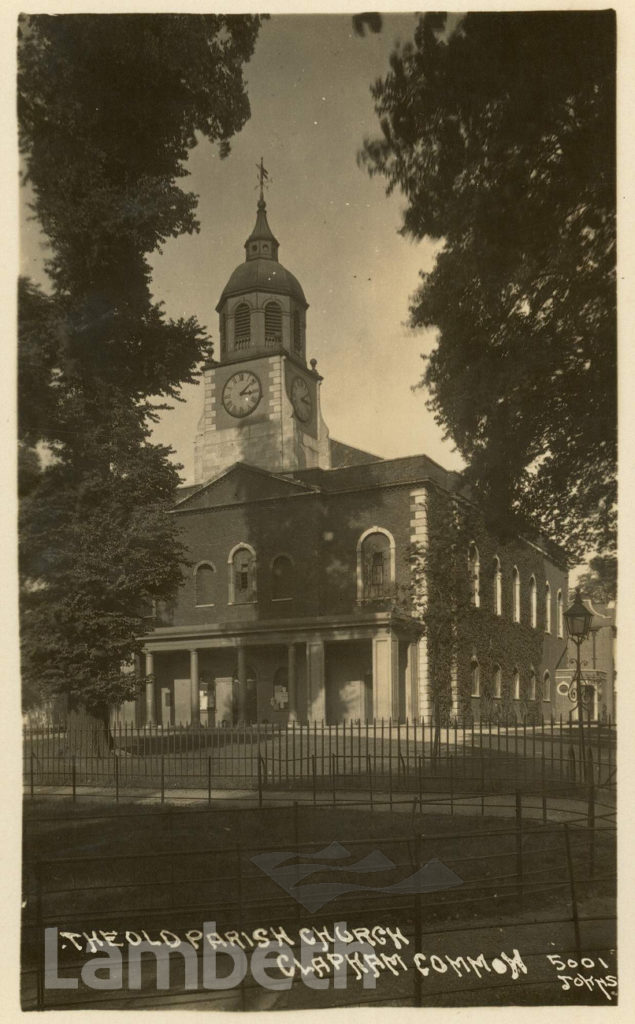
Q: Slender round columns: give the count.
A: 4